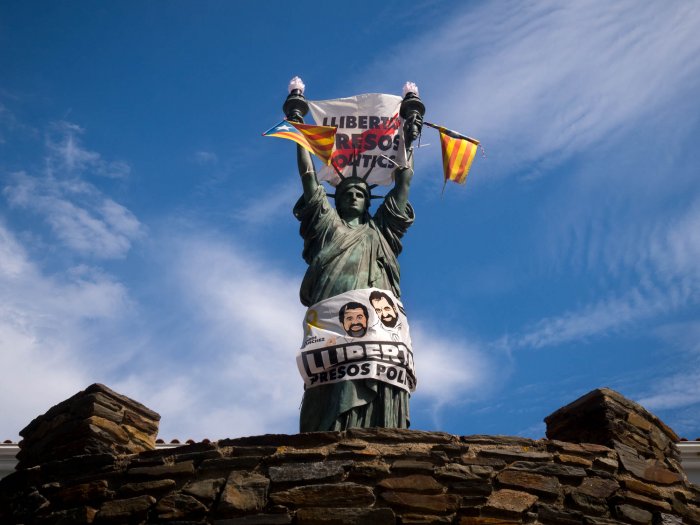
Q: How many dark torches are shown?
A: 2